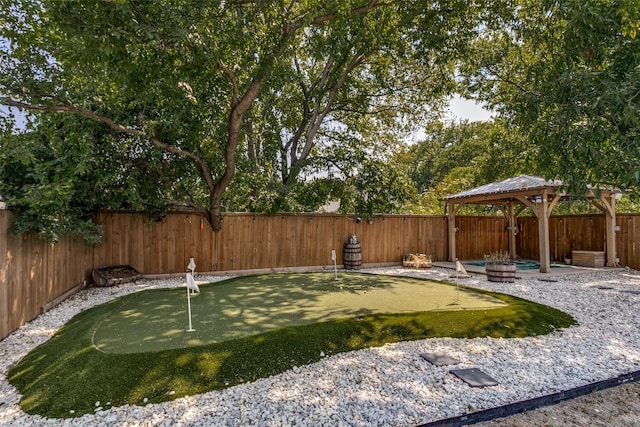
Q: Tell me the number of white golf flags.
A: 4